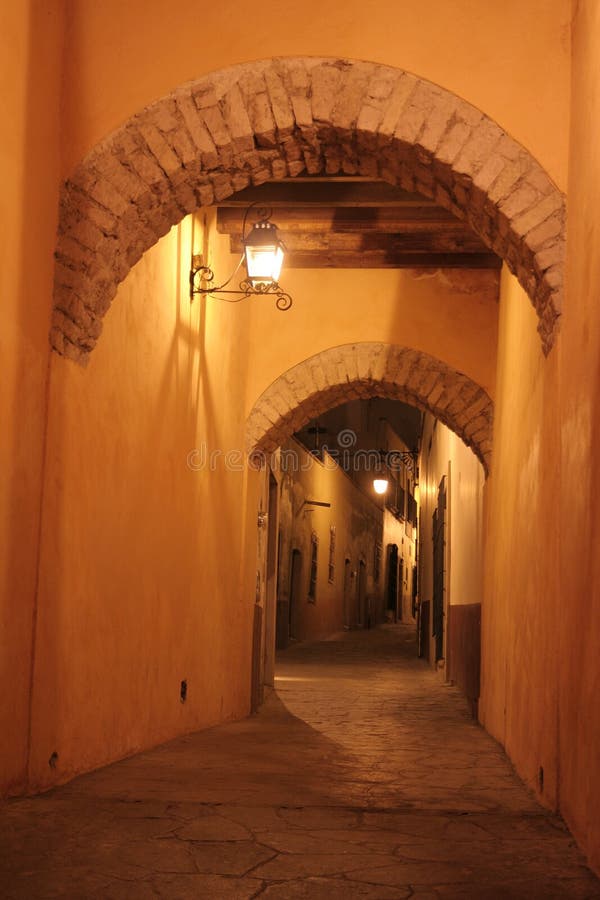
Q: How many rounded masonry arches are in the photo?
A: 2